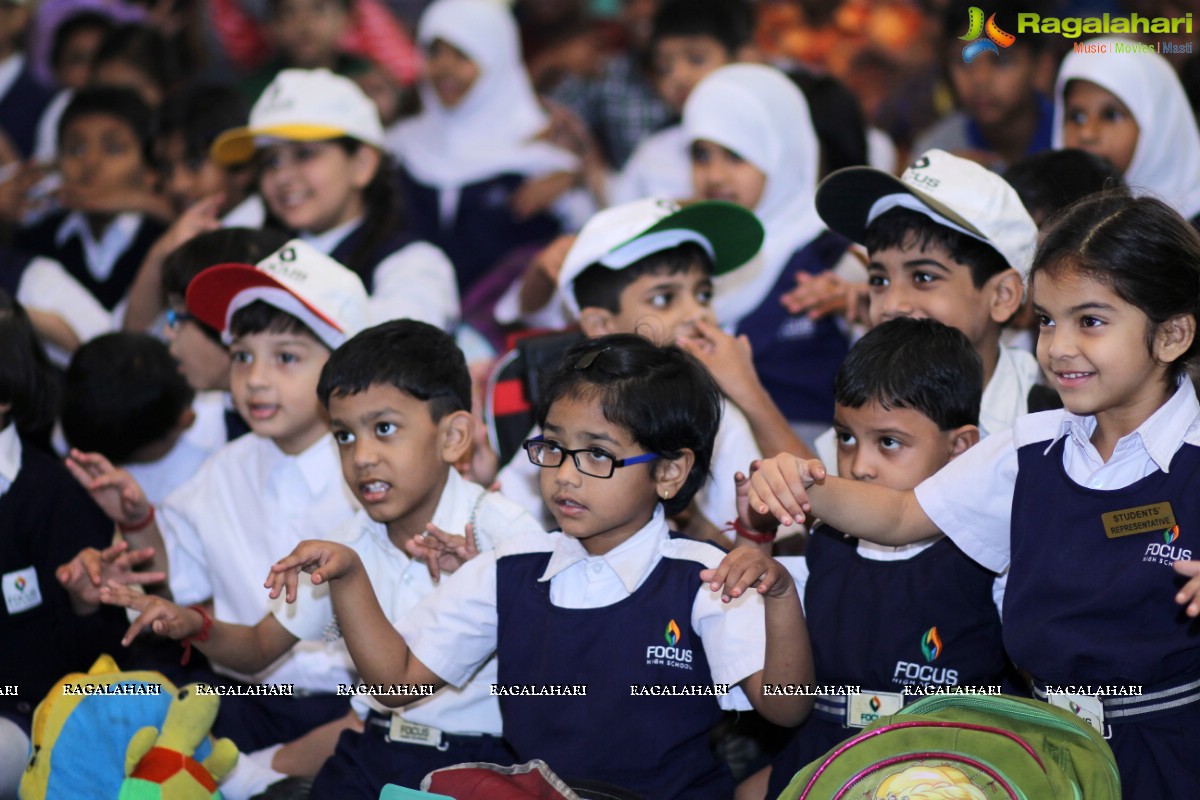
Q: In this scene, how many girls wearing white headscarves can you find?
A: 3